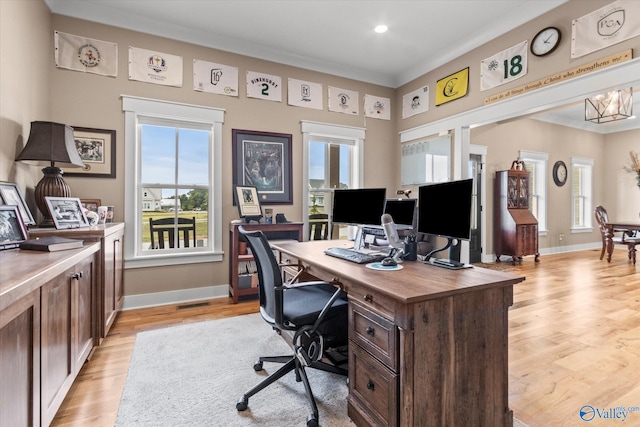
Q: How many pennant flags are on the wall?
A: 11